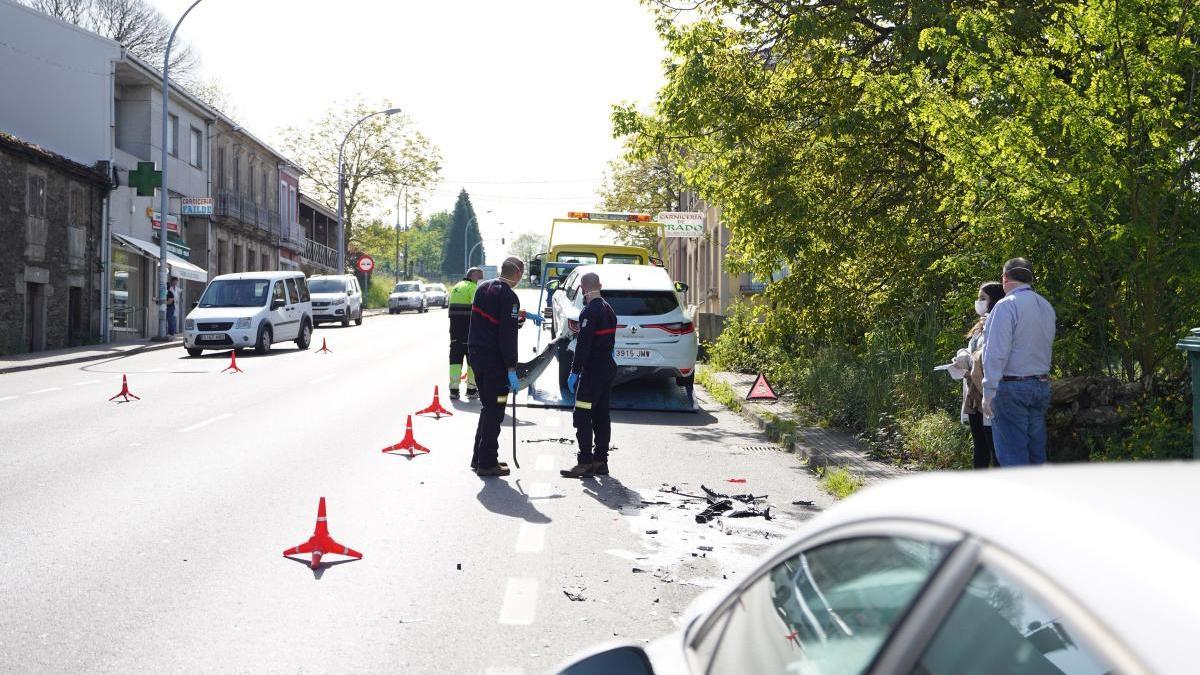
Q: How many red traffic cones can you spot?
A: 6